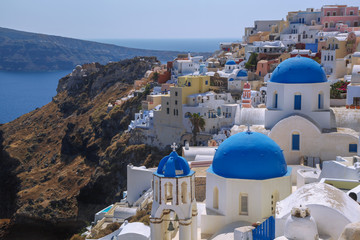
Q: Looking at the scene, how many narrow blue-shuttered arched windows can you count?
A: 4